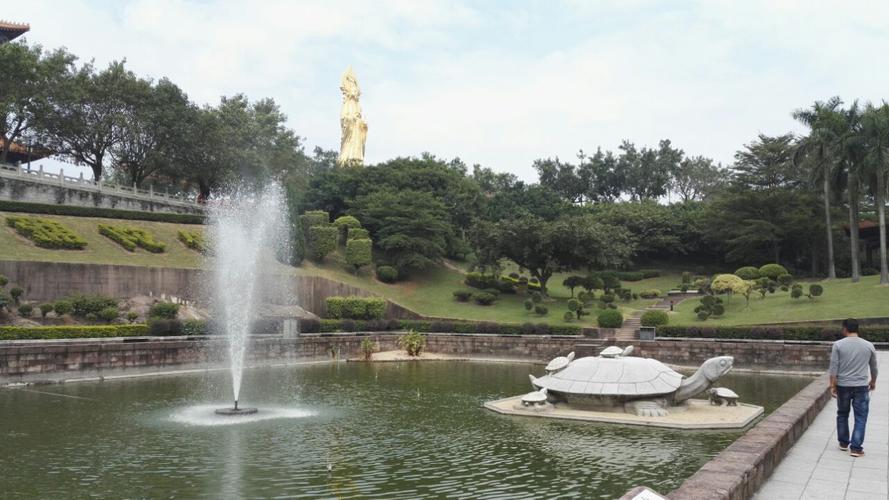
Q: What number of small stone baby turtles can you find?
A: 4